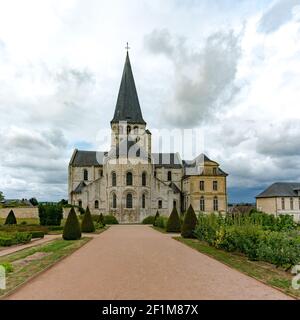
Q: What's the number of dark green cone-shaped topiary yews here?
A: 7